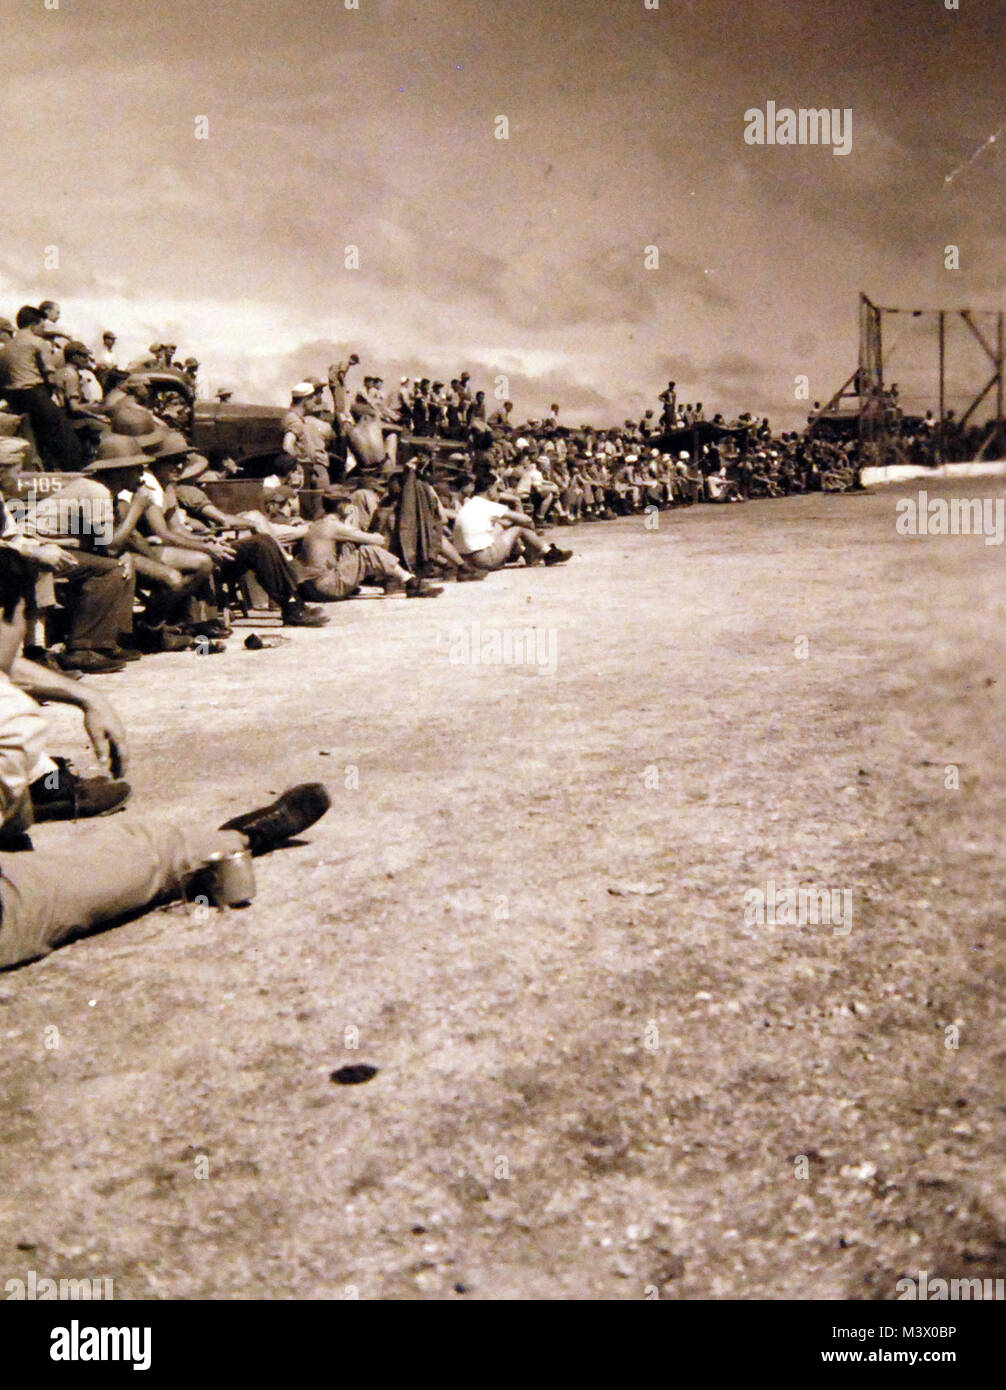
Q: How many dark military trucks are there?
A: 1